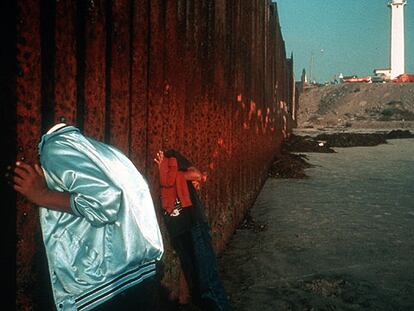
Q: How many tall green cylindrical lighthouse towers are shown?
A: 0